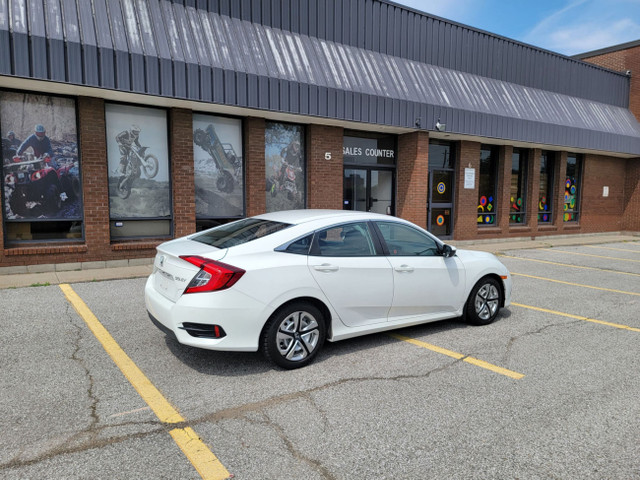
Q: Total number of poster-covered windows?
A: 4